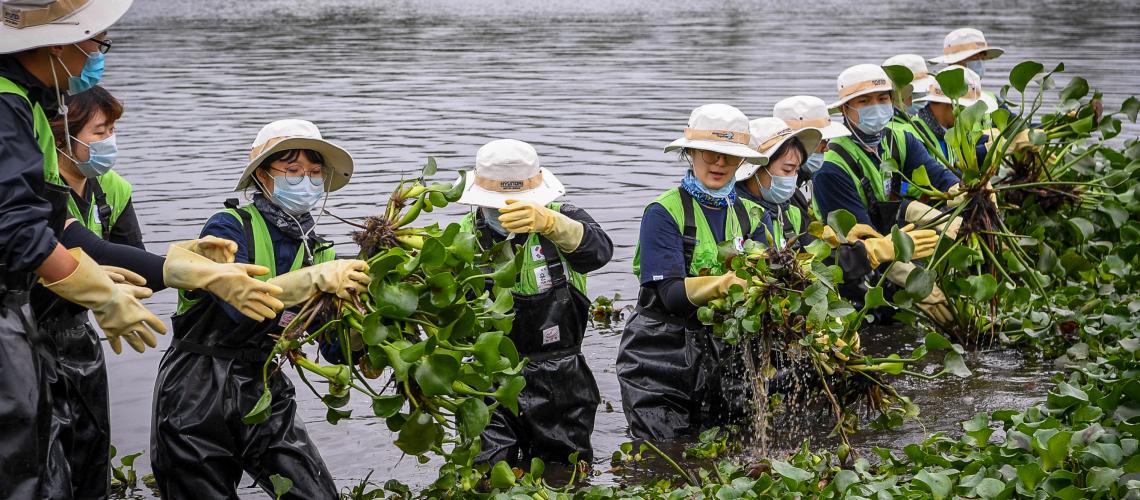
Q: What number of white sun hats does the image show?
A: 10